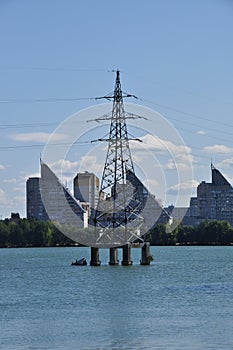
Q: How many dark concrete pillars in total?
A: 4